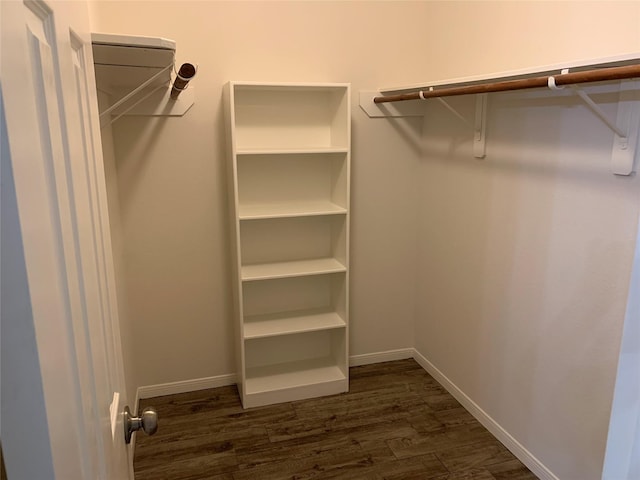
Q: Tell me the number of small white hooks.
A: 4